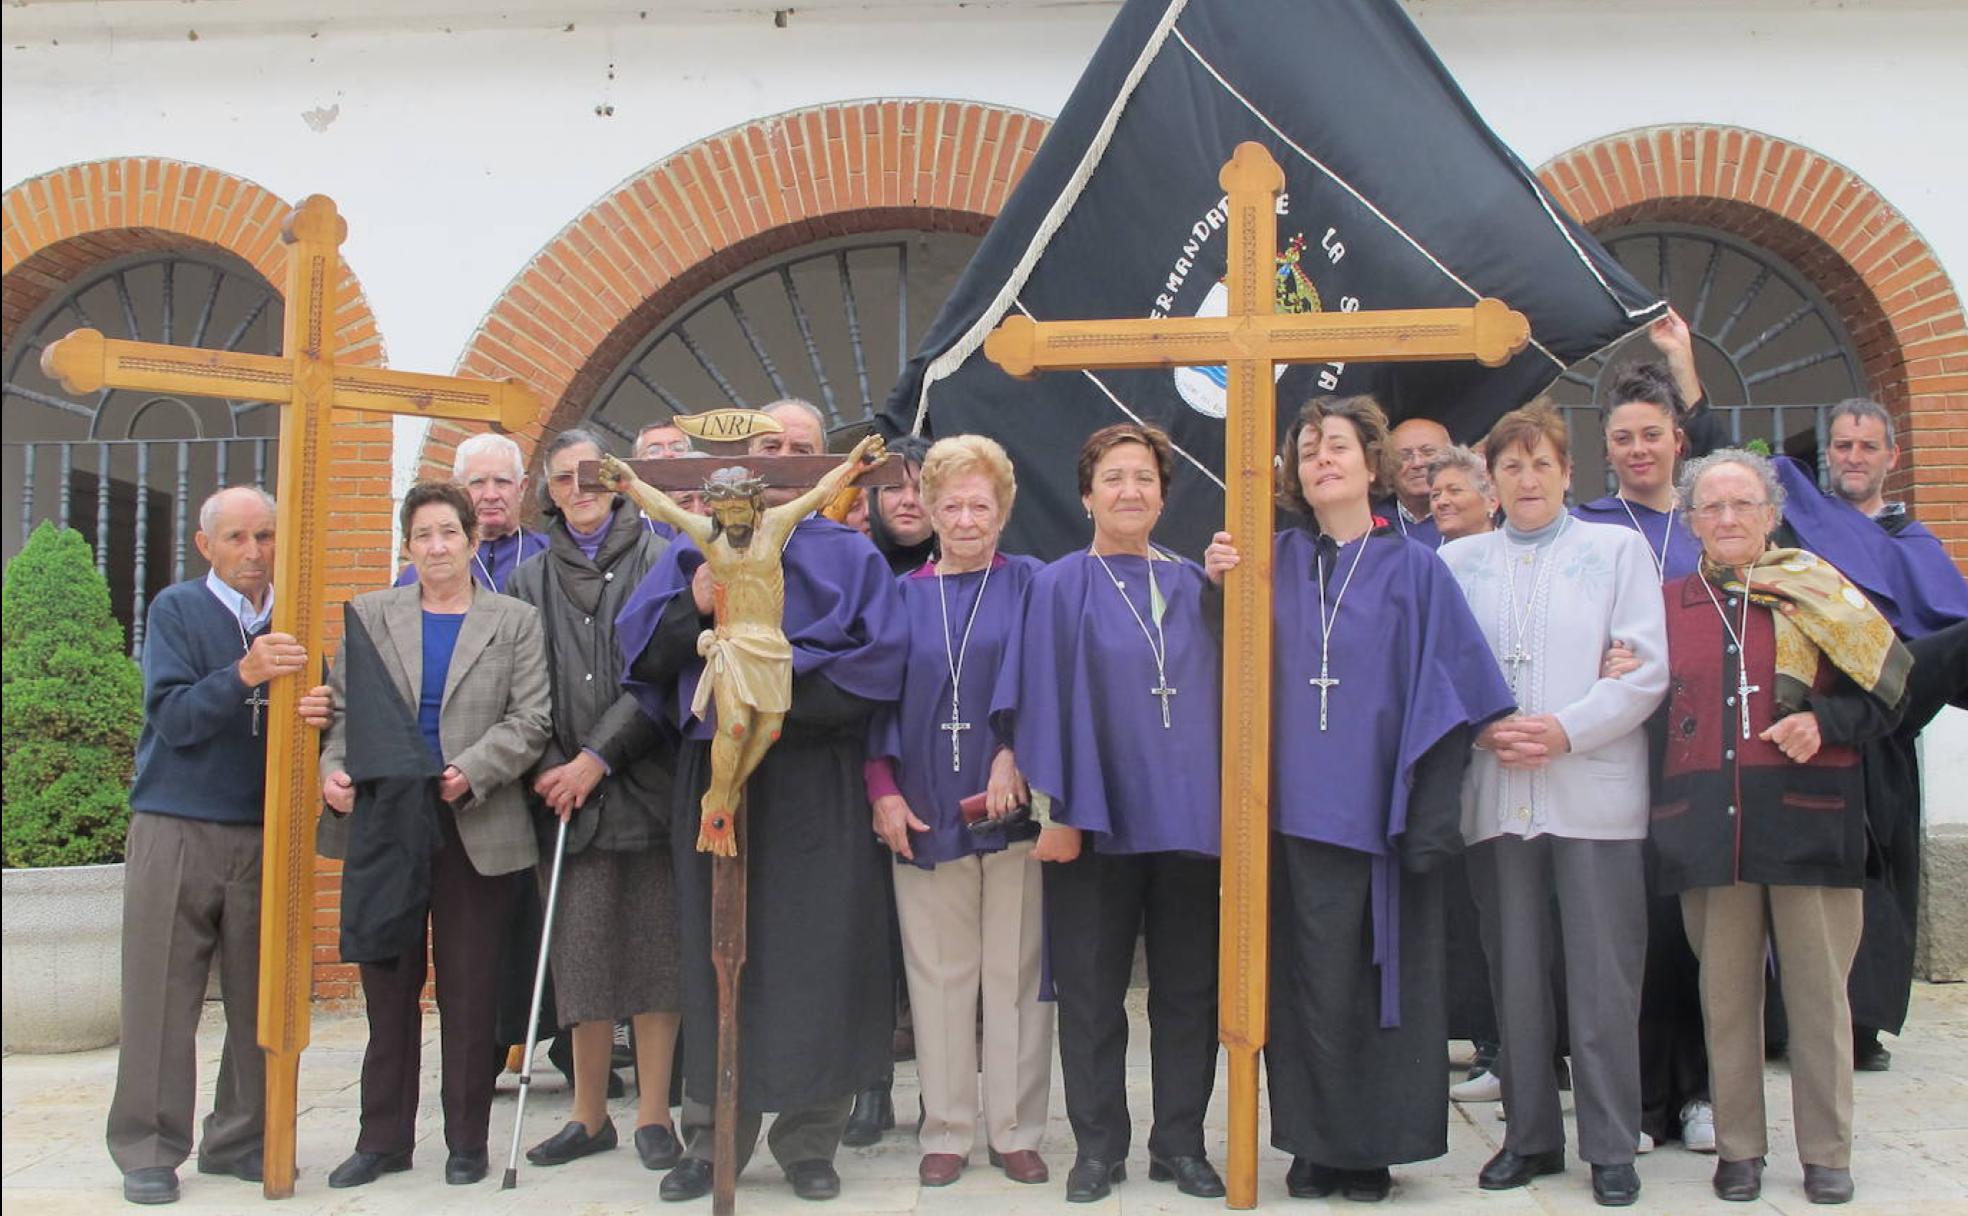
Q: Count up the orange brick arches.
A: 3